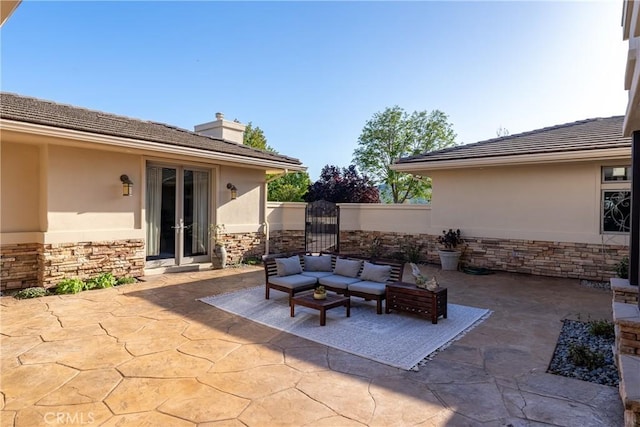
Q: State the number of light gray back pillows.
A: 4